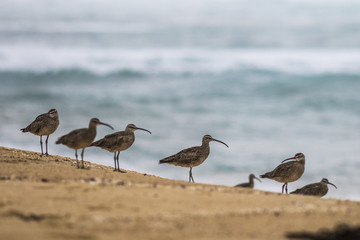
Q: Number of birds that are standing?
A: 5